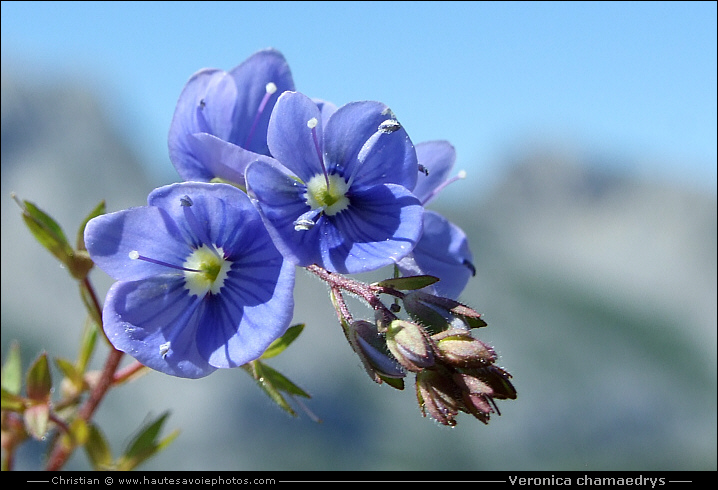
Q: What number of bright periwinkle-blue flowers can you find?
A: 4